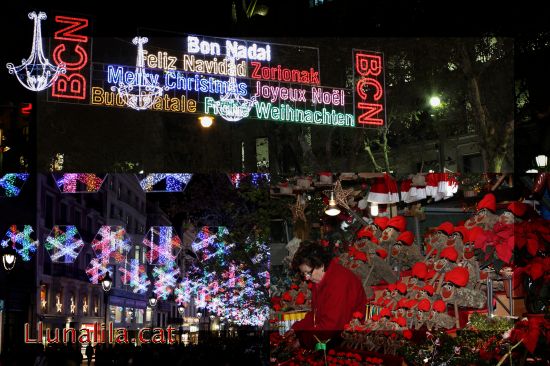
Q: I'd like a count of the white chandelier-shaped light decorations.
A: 3